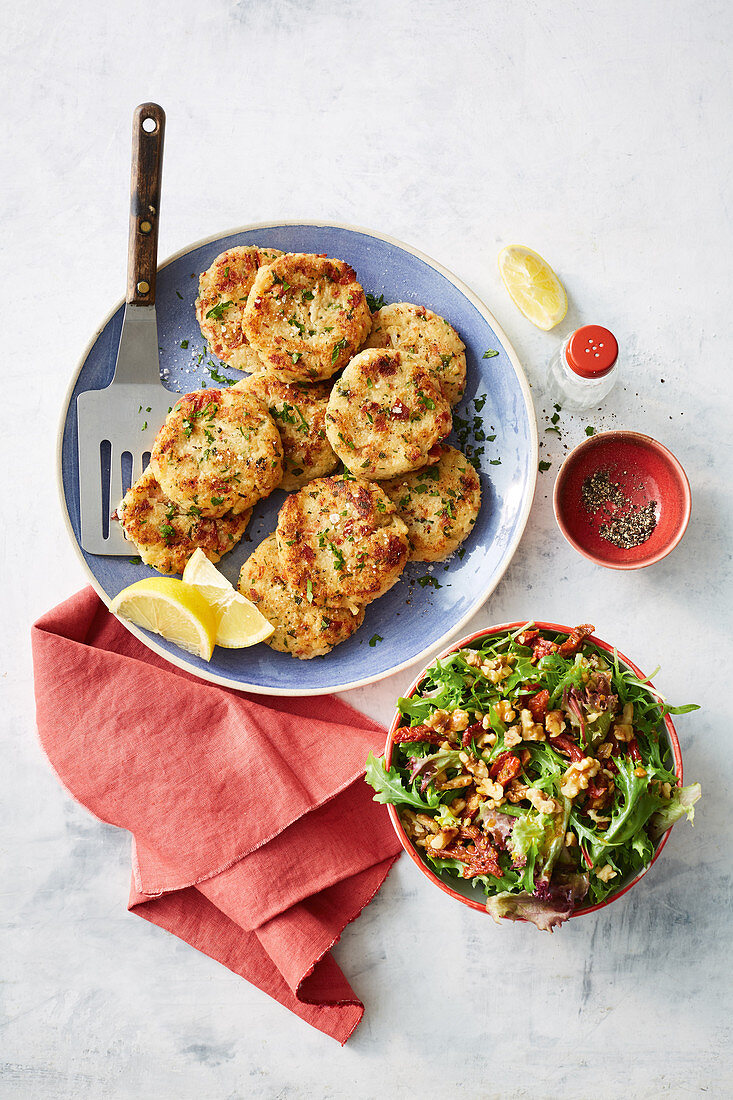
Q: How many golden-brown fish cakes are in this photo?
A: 10